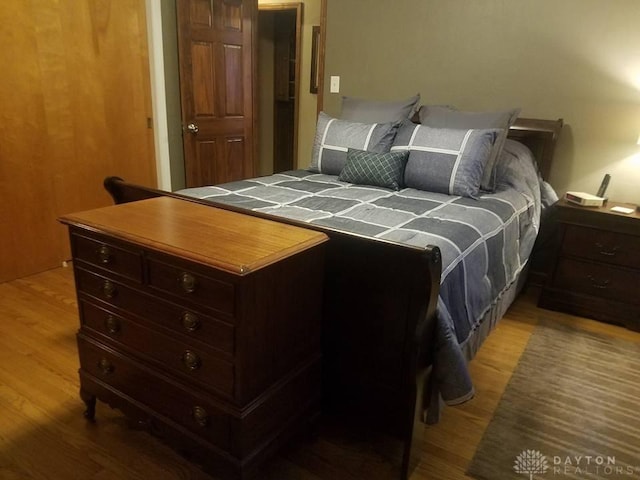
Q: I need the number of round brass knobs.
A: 8